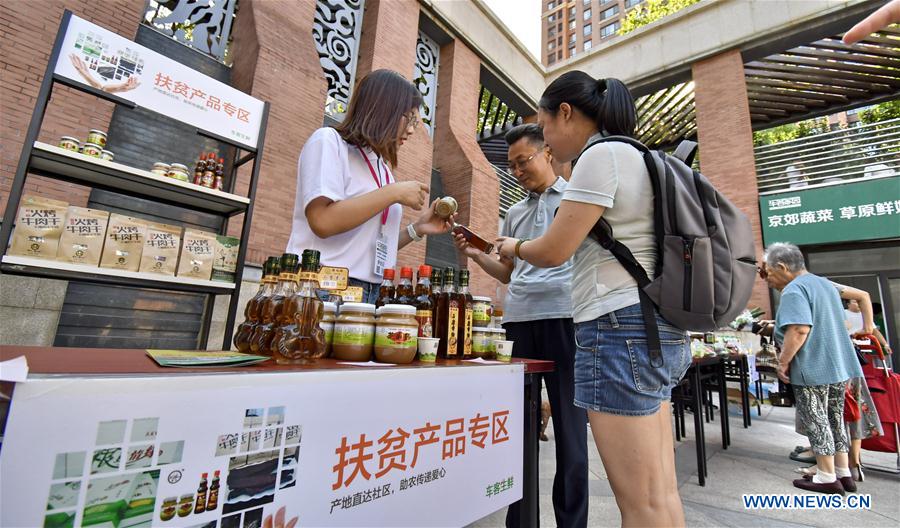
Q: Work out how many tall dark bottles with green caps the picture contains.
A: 3